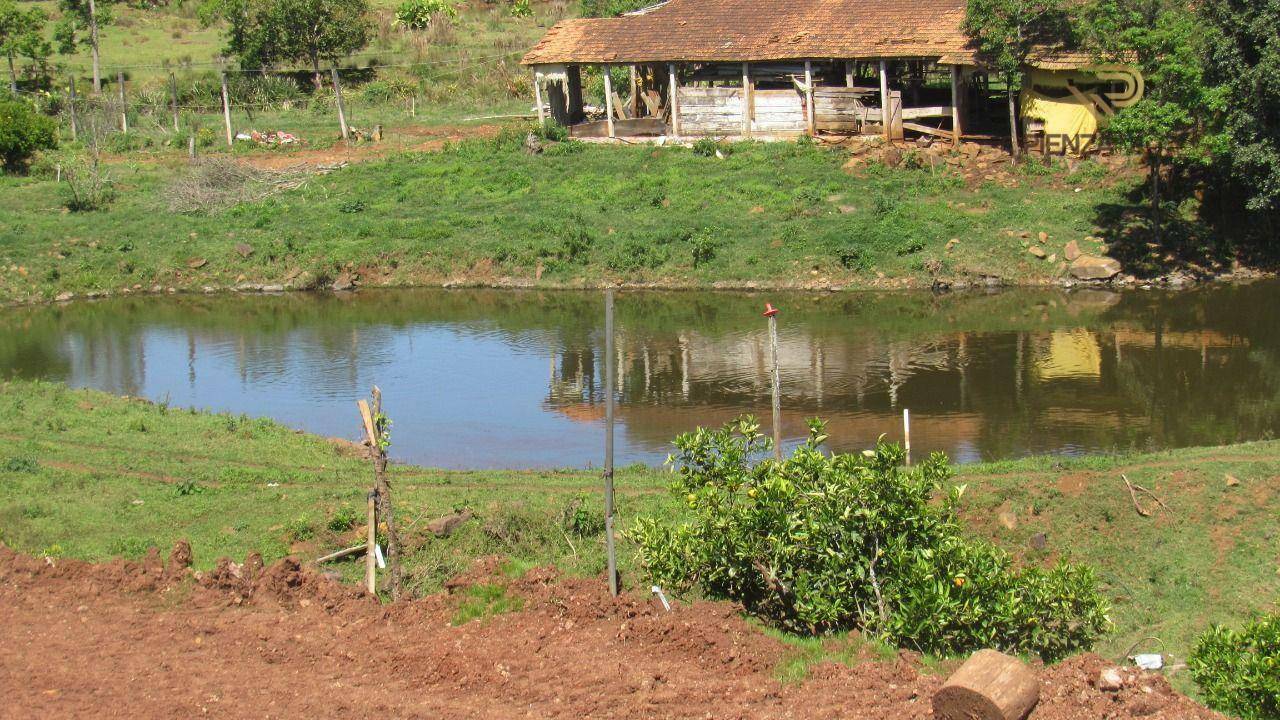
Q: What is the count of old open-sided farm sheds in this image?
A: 1